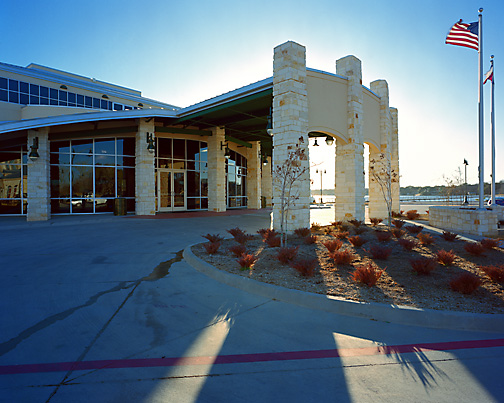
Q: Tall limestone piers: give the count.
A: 4